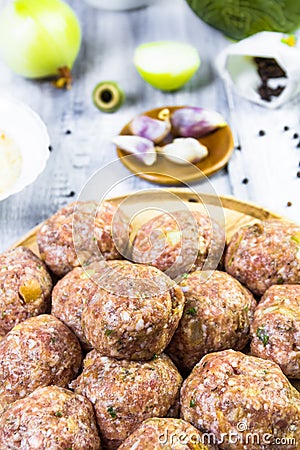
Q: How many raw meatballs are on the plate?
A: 13